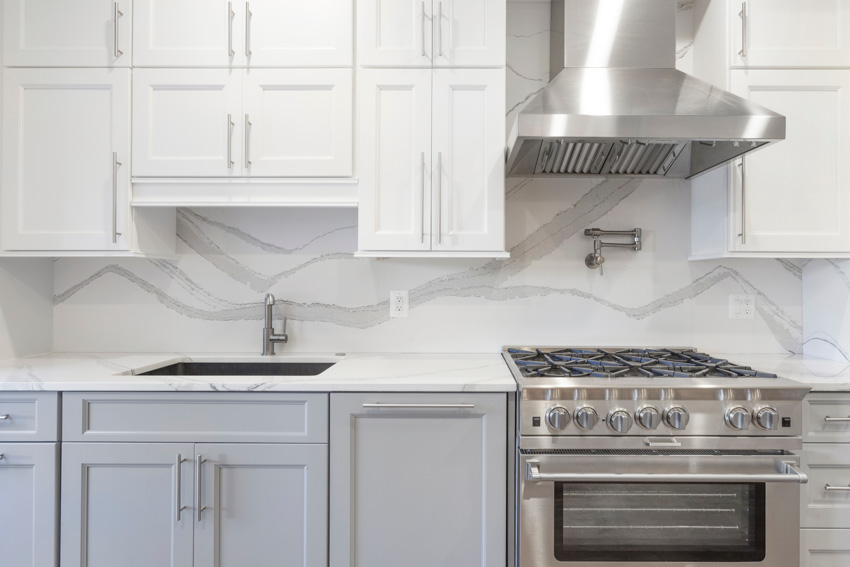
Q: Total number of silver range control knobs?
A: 7